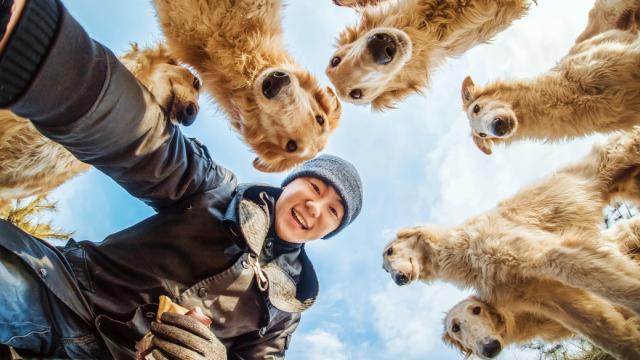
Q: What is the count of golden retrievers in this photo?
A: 6